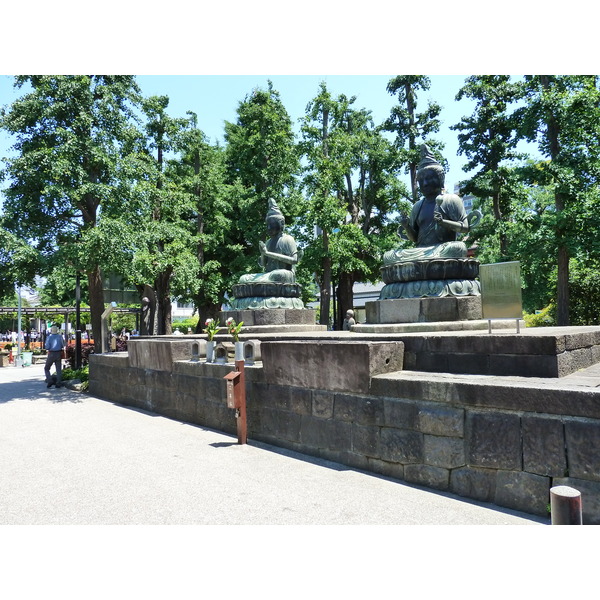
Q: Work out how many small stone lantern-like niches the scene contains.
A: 3